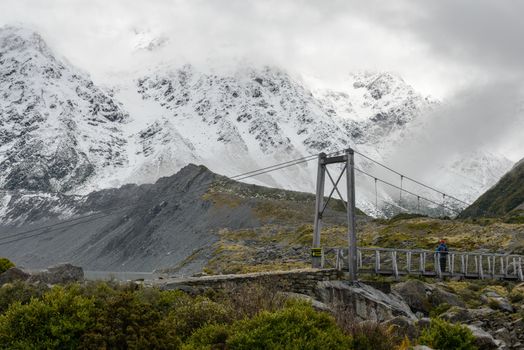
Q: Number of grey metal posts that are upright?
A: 2